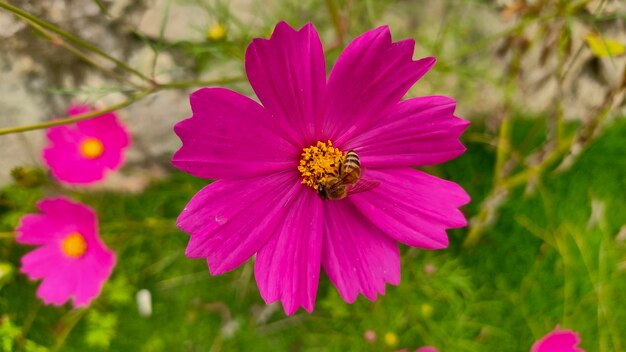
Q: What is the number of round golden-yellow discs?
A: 3